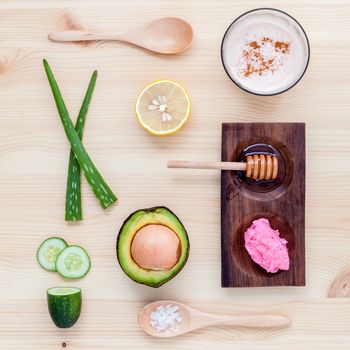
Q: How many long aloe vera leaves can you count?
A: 2